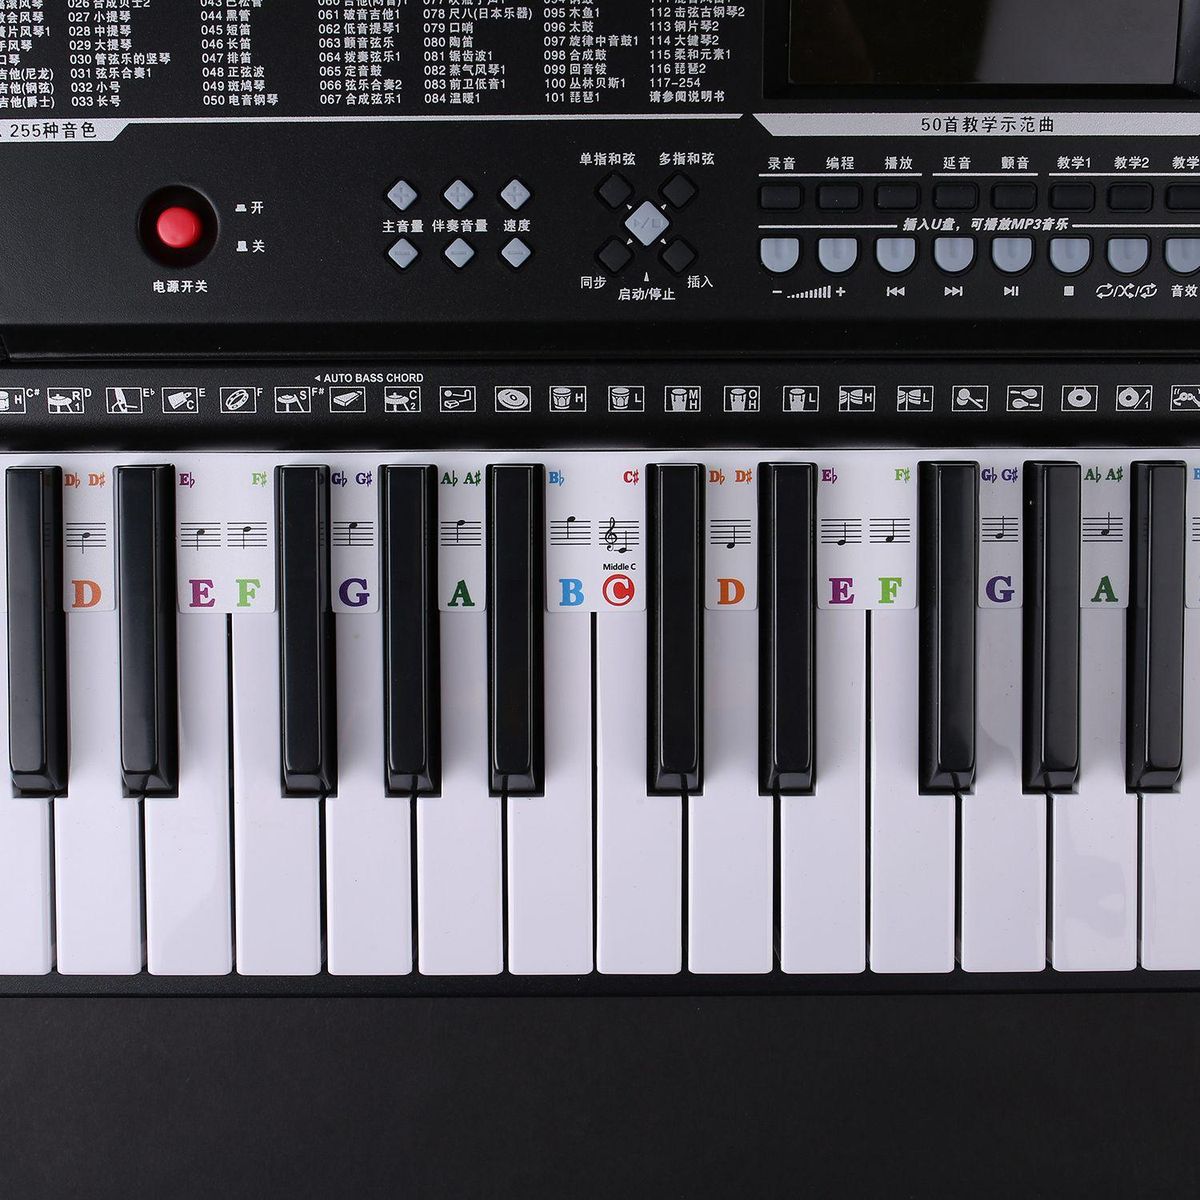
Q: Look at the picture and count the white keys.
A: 14